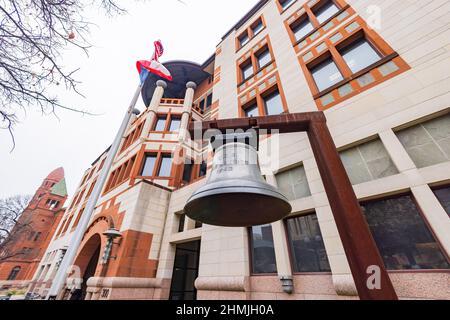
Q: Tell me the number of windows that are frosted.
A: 3